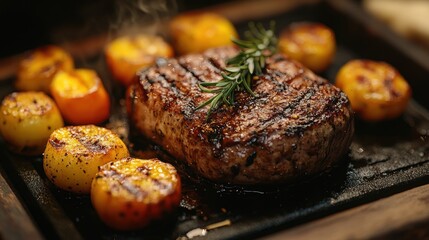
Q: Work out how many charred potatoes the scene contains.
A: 9